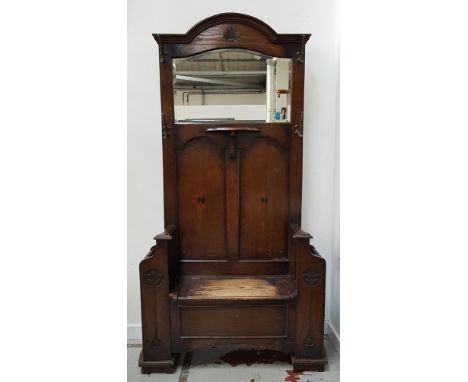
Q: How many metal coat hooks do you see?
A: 4